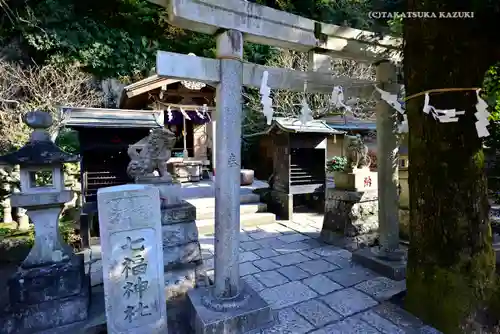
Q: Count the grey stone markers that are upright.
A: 1